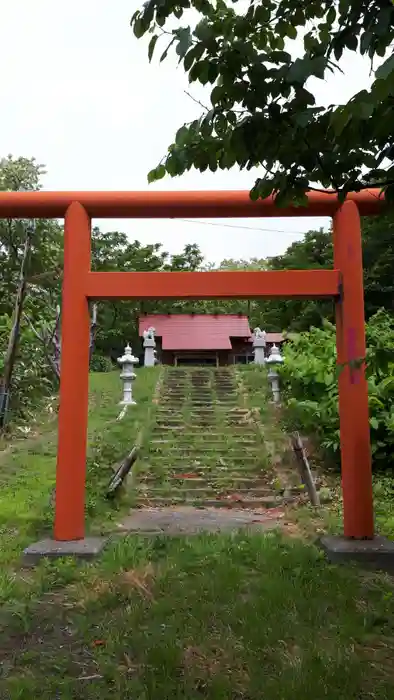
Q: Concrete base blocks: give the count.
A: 2